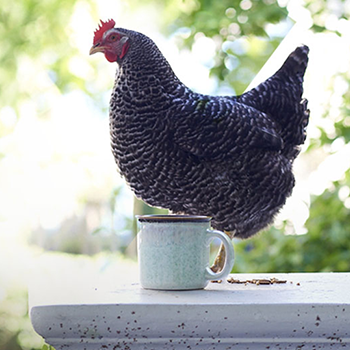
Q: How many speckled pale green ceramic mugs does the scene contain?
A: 1